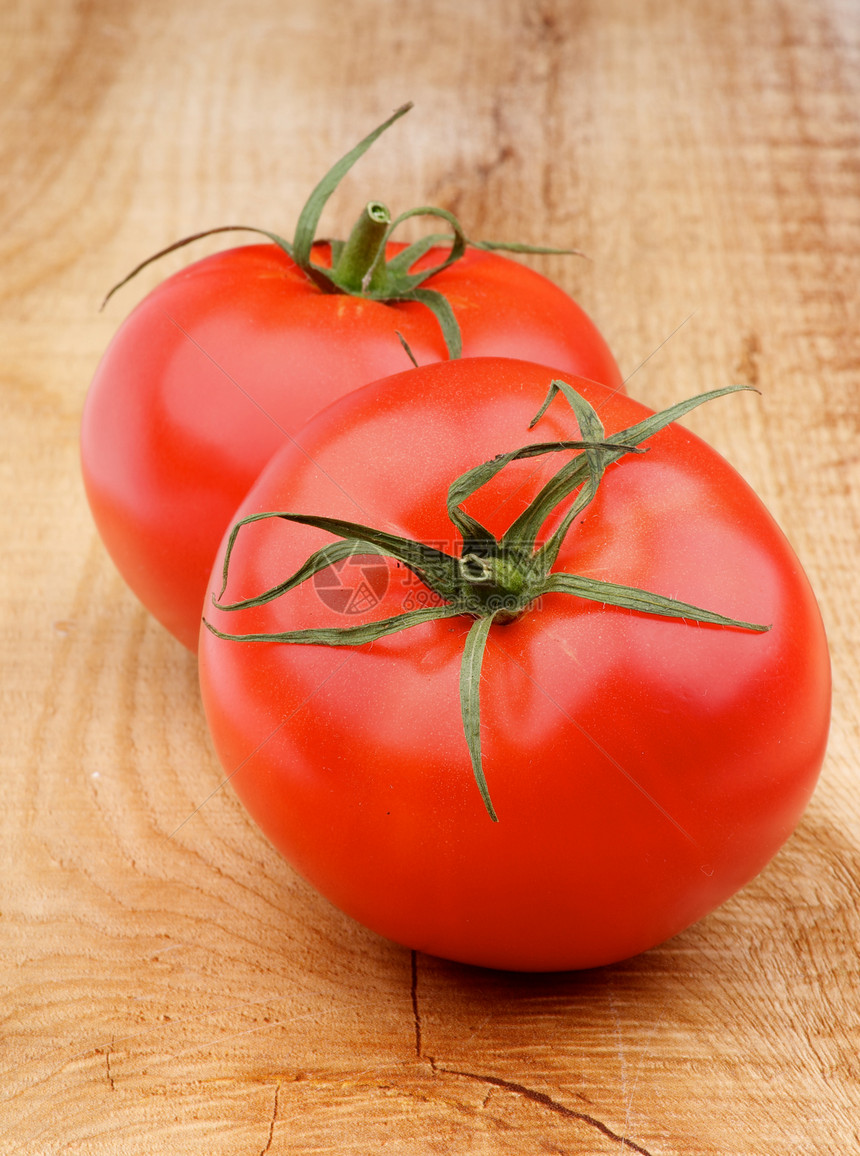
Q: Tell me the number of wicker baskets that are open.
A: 0